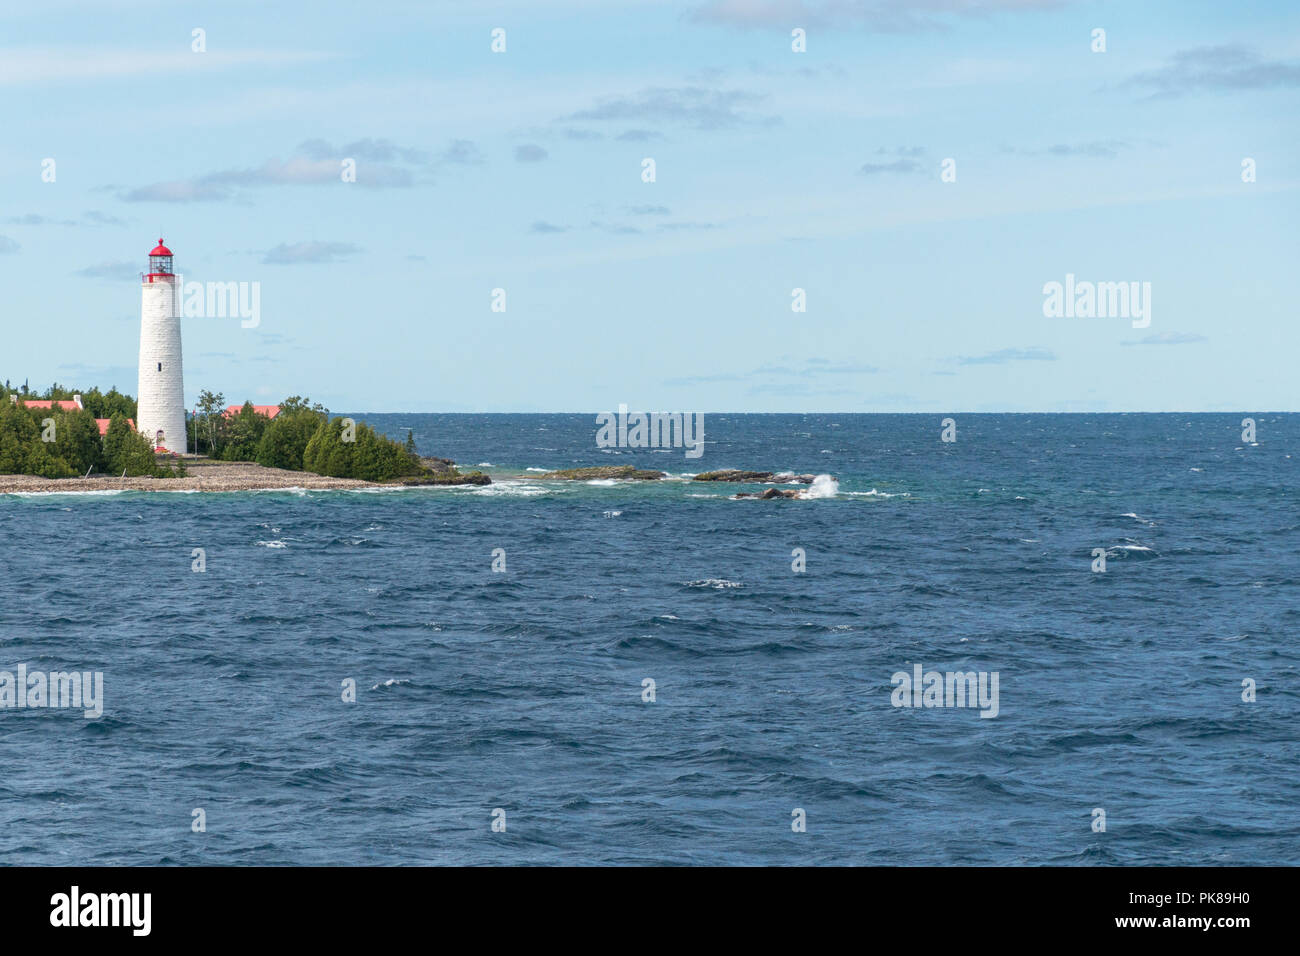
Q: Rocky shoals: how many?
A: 3